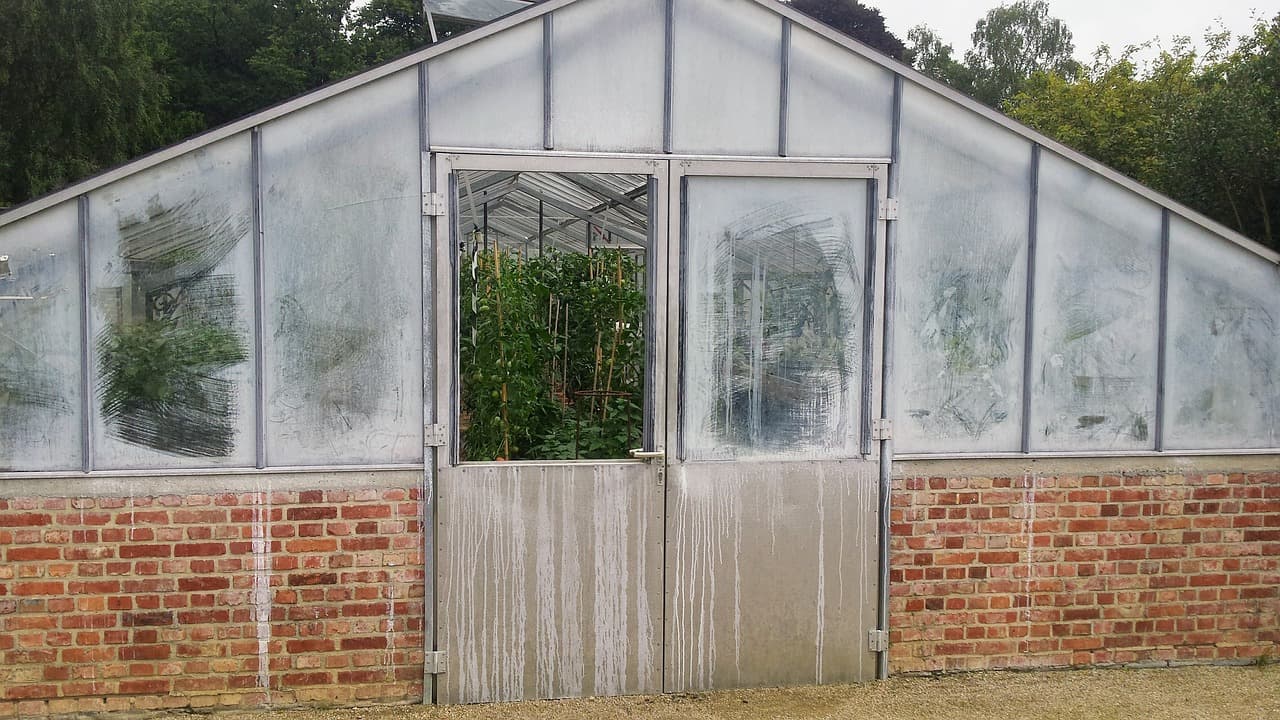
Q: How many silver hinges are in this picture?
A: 6